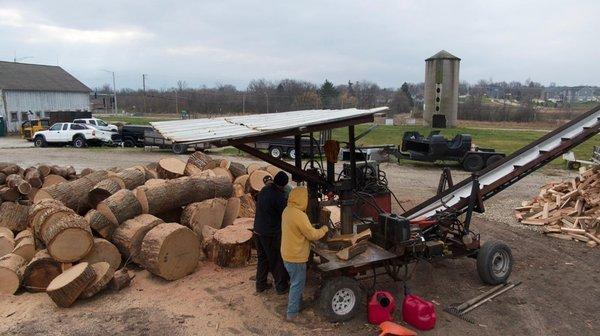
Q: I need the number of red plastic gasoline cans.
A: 2